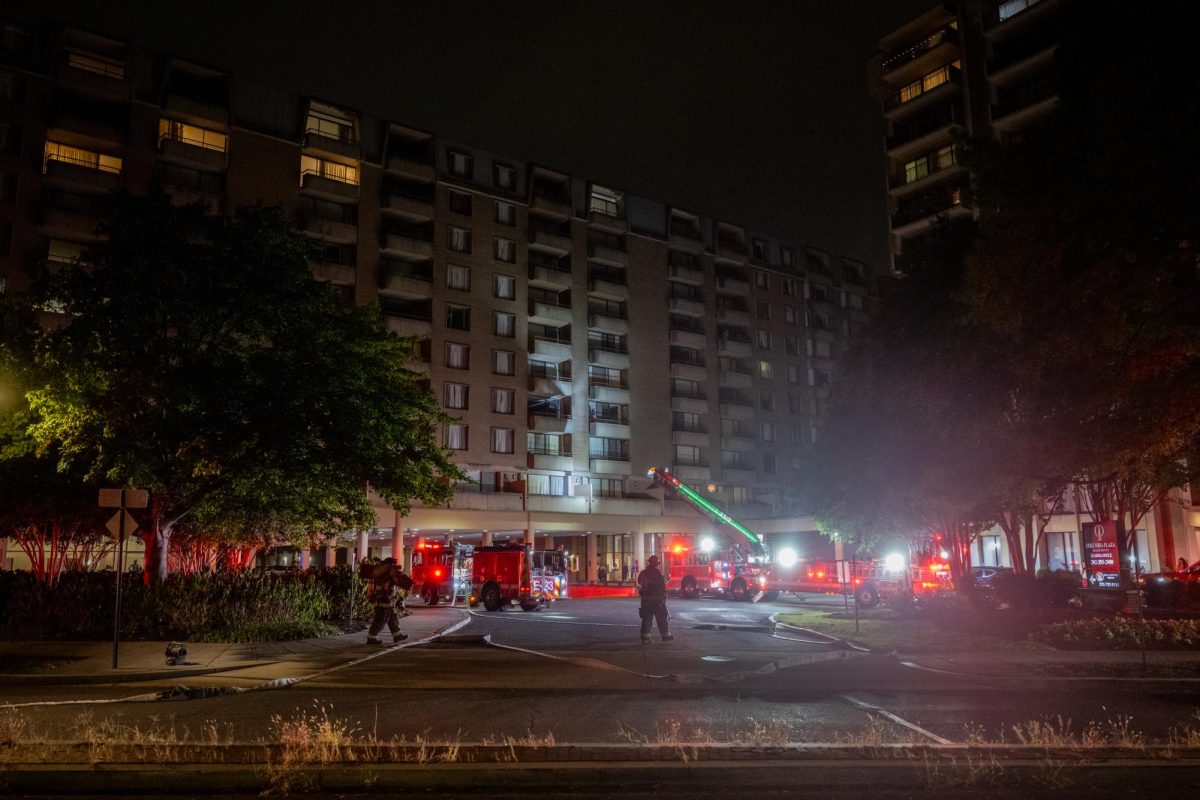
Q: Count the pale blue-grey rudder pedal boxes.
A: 0